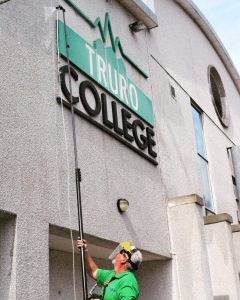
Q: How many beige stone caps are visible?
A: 3